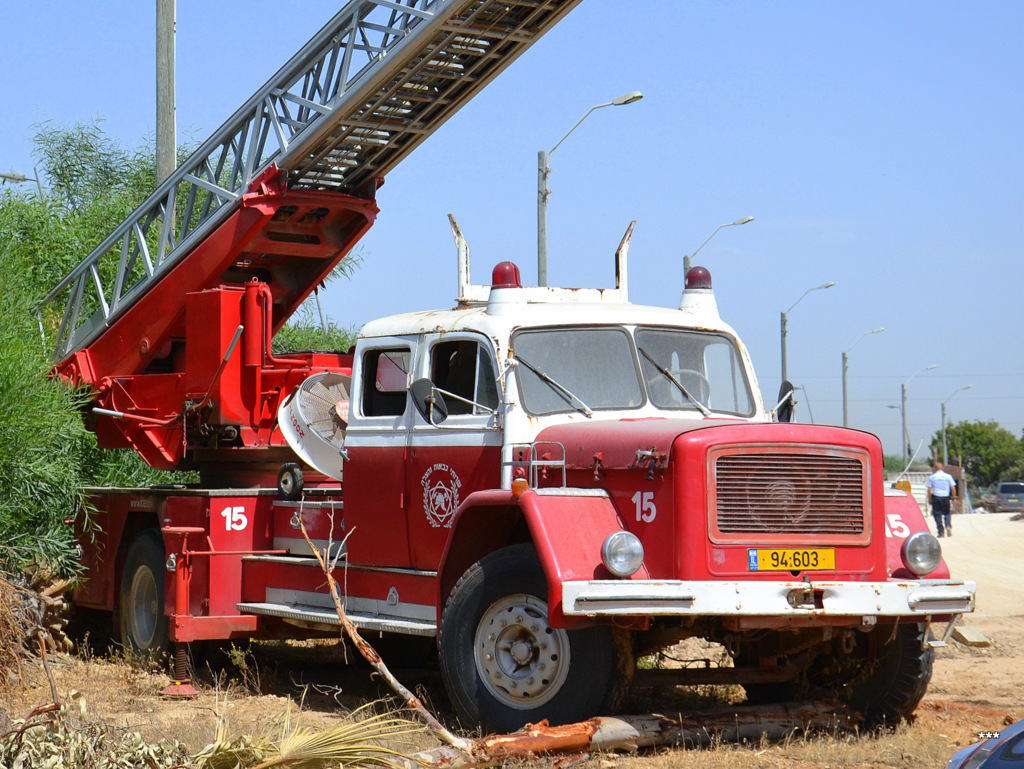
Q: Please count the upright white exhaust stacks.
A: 2